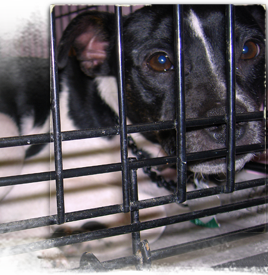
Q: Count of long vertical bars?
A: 4